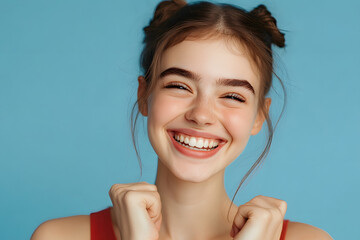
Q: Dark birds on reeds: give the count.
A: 0